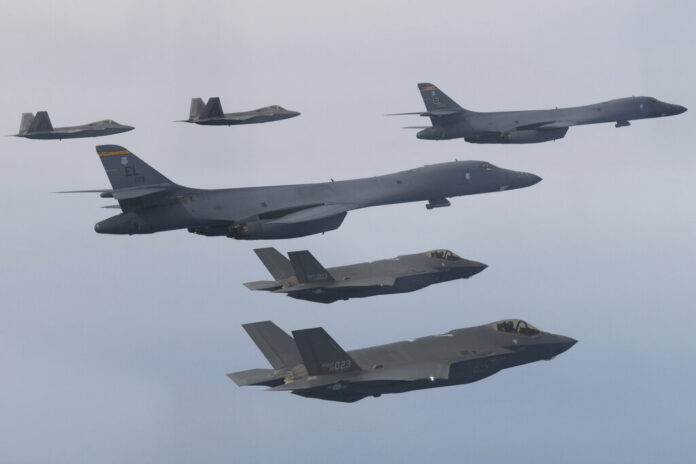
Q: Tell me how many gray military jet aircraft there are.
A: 6